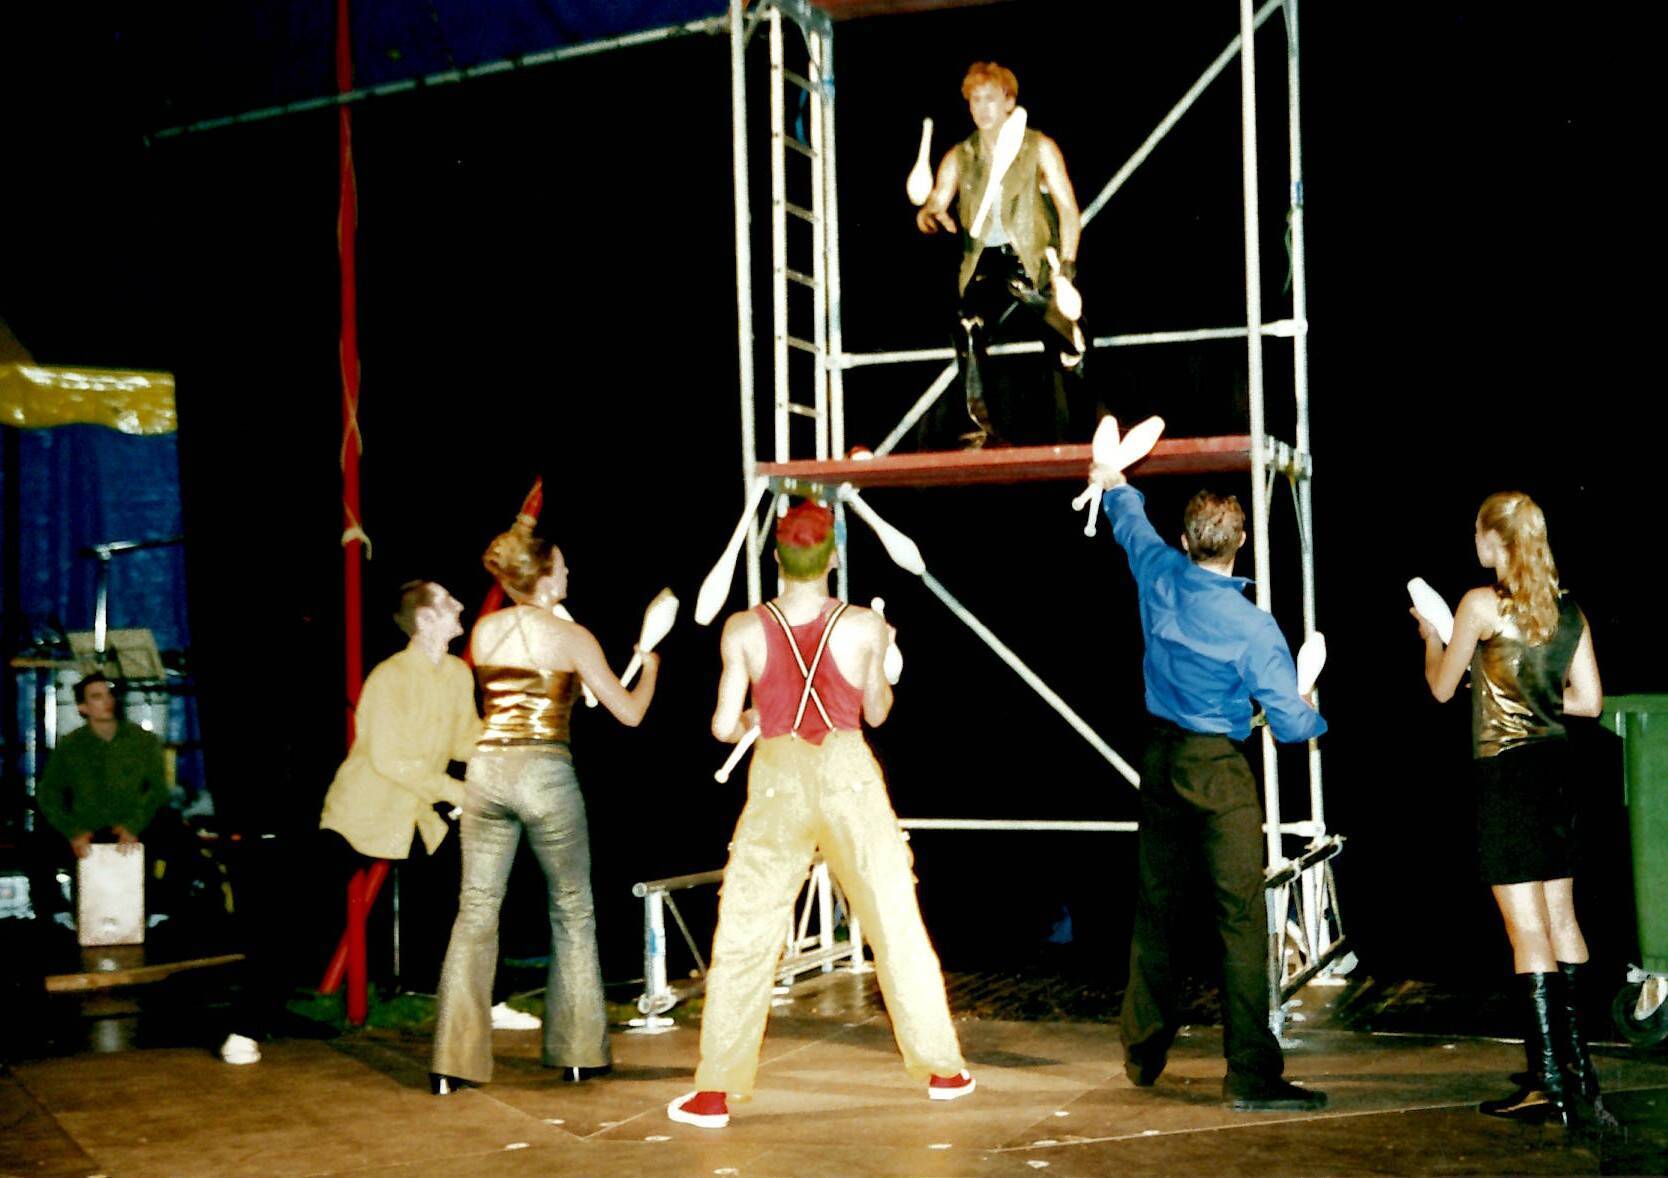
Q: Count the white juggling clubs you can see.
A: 13